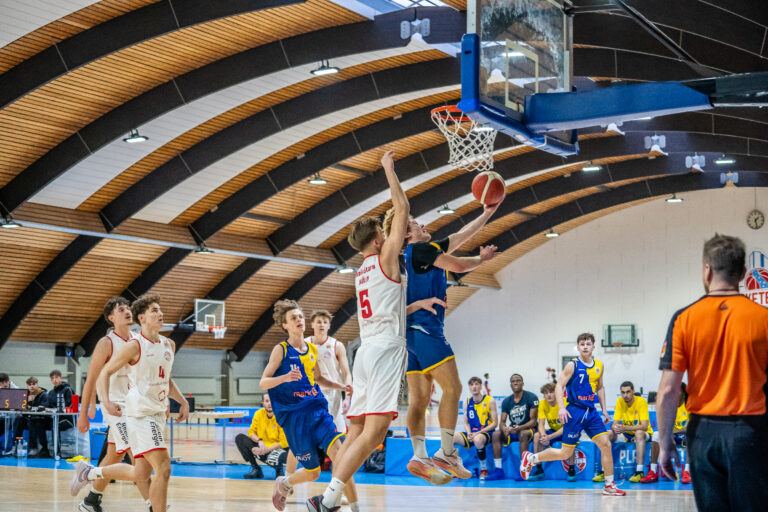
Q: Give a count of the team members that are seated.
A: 5